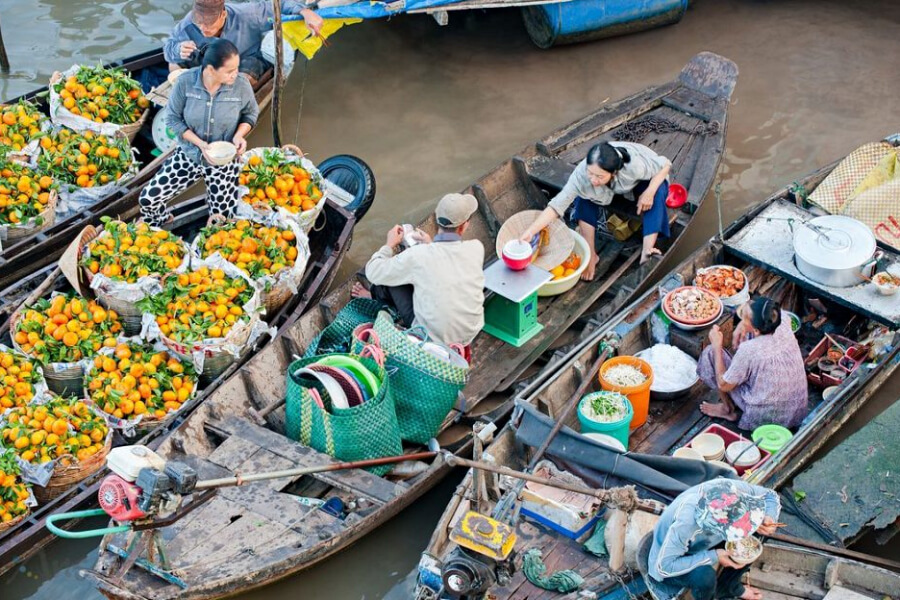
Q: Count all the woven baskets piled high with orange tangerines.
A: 13